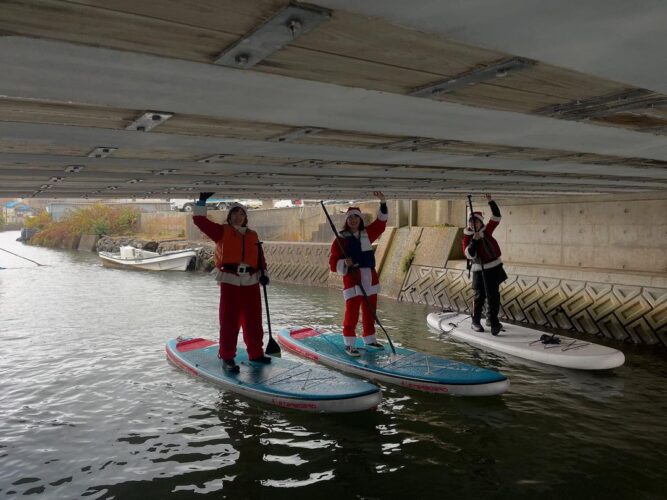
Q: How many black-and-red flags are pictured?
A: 0